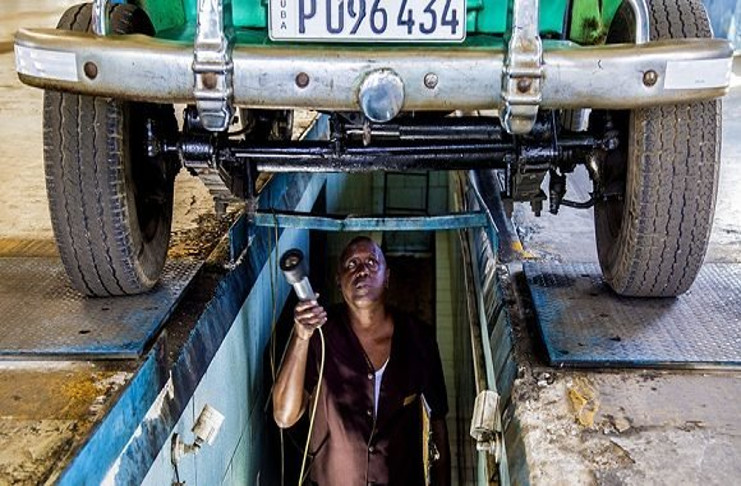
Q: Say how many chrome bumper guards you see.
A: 2